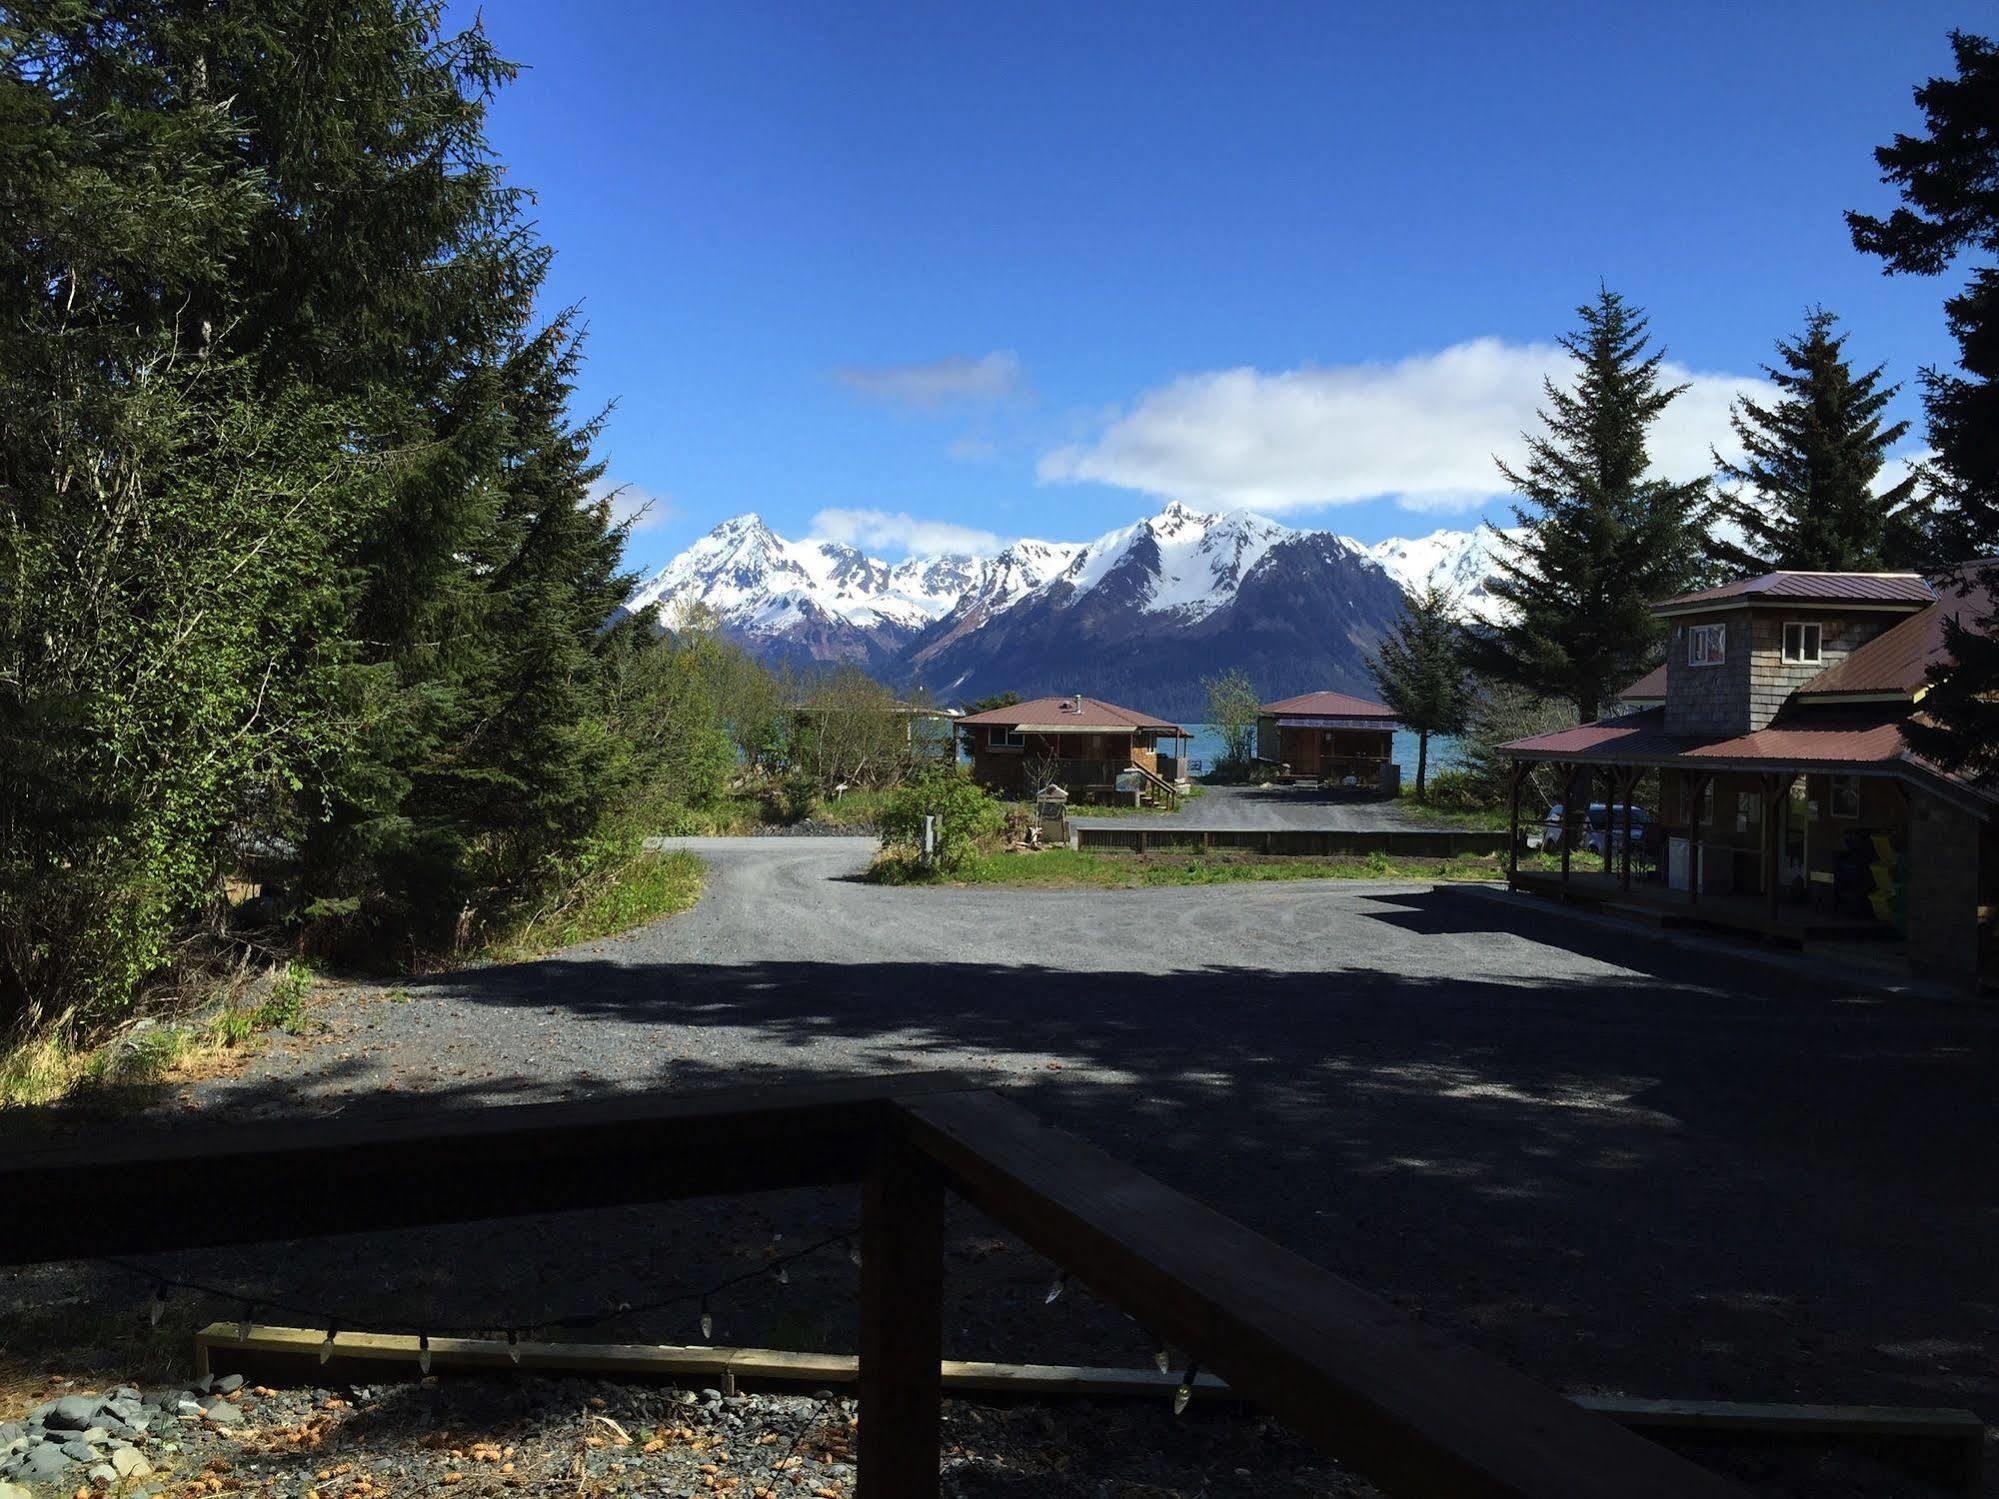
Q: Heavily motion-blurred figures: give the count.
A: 0